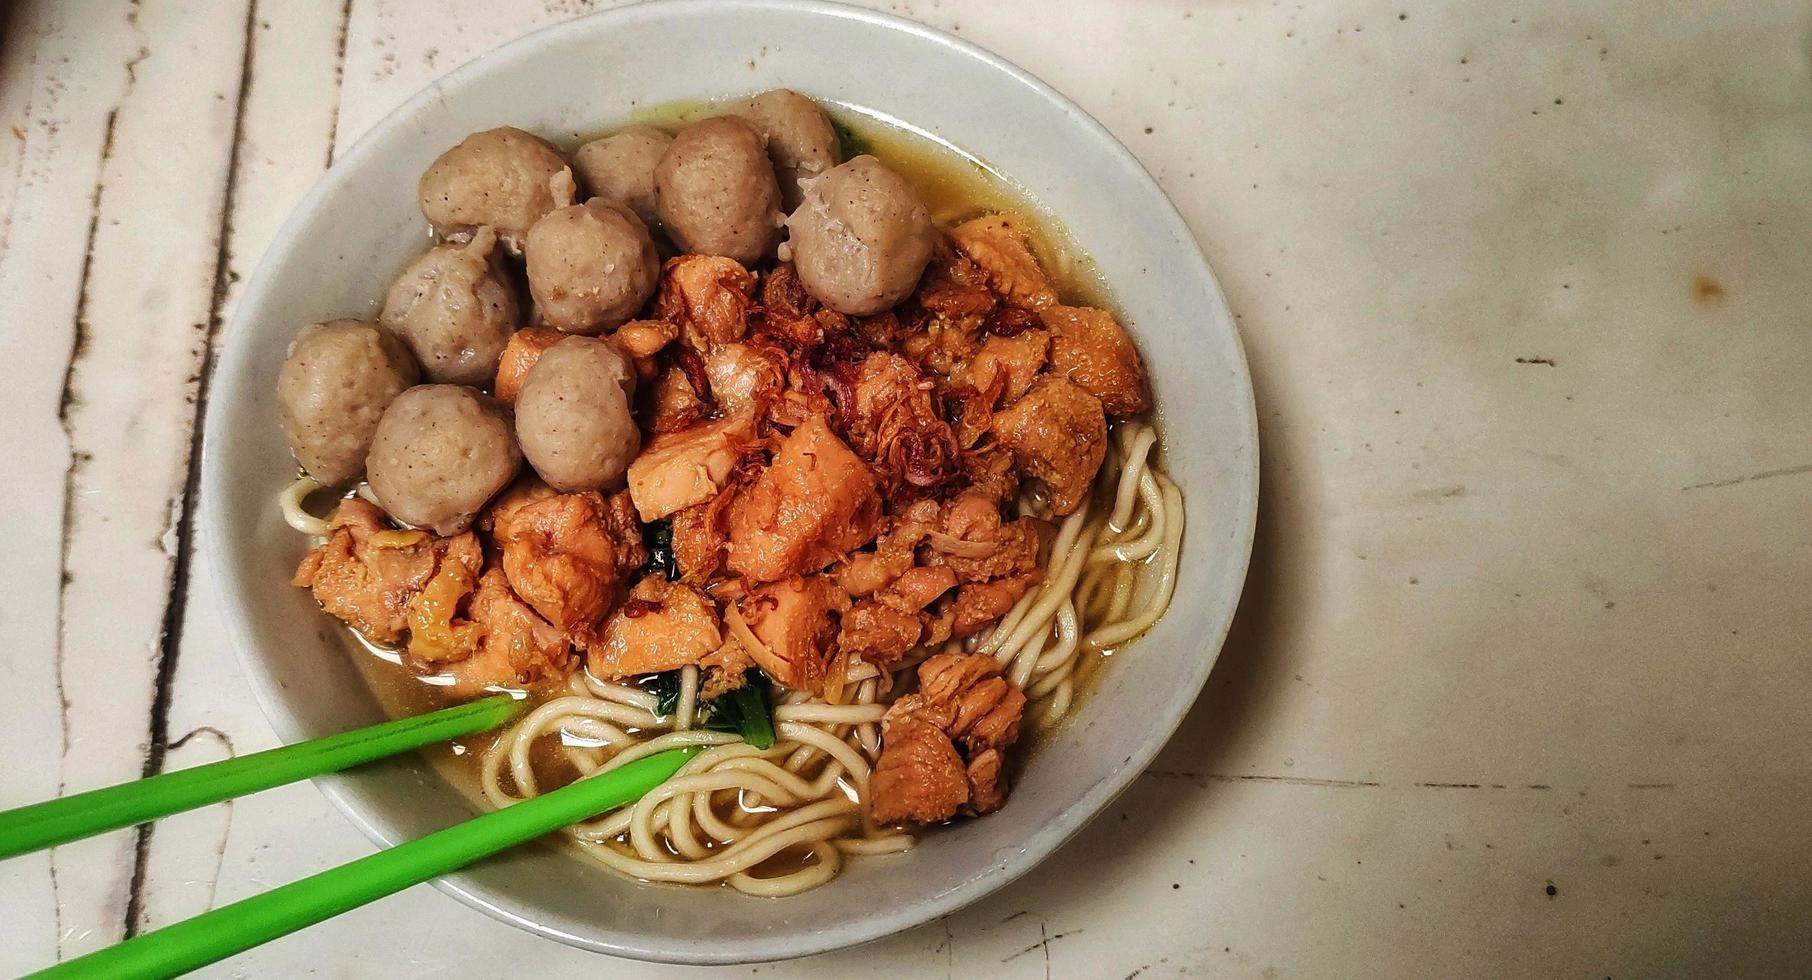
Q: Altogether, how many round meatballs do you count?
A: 10